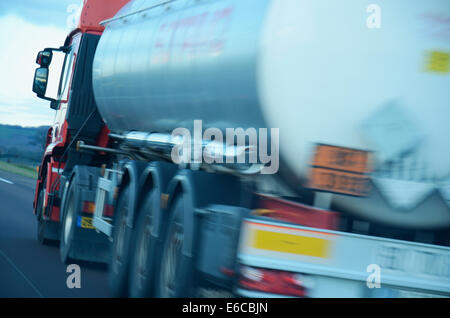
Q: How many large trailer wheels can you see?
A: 3